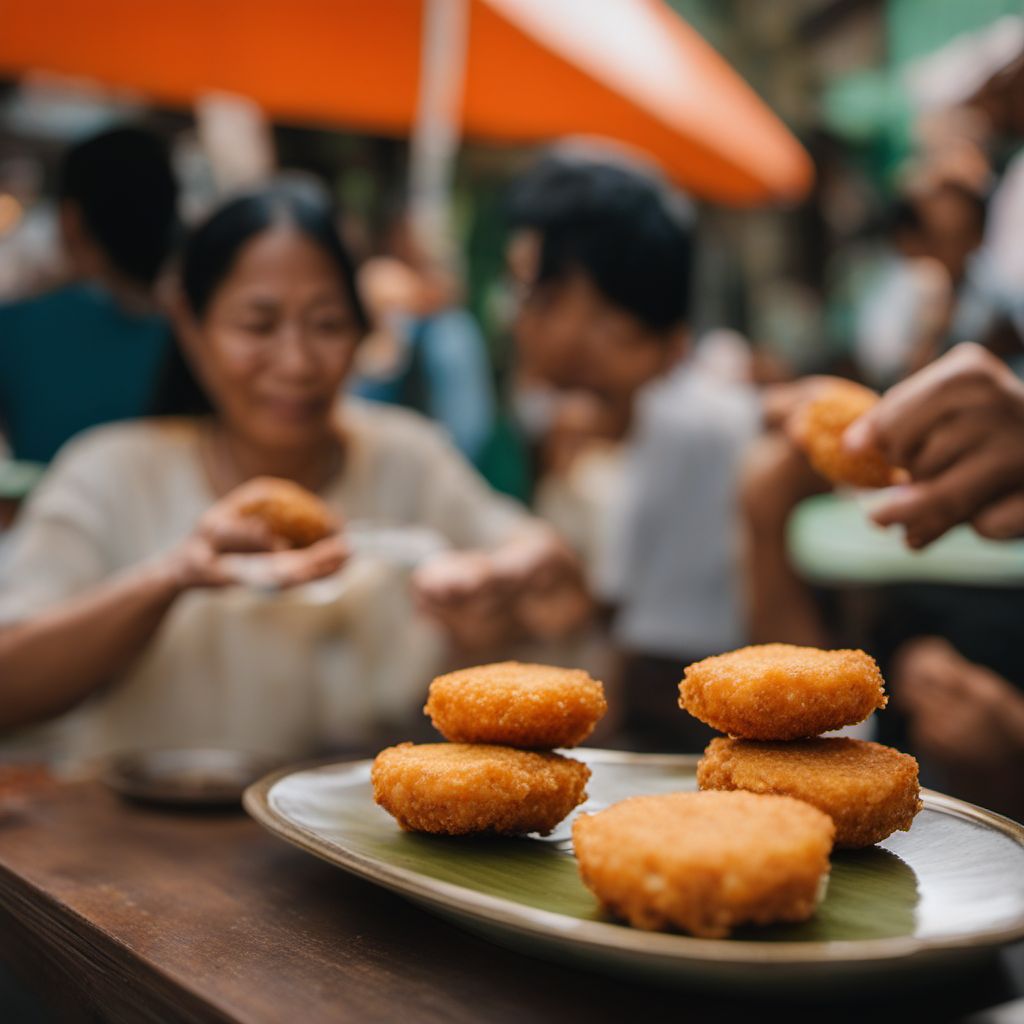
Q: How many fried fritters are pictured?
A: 7